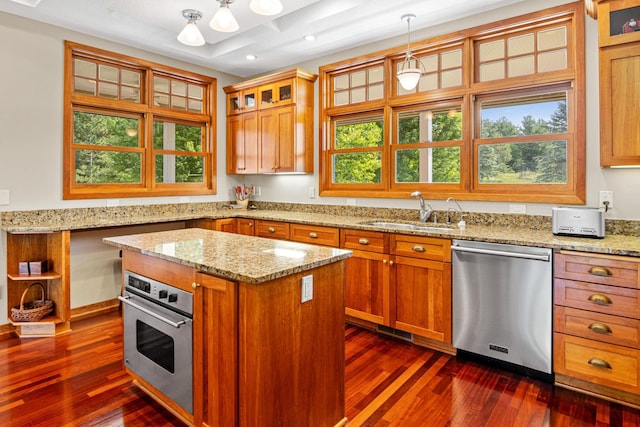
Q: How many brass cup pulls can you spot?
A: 8